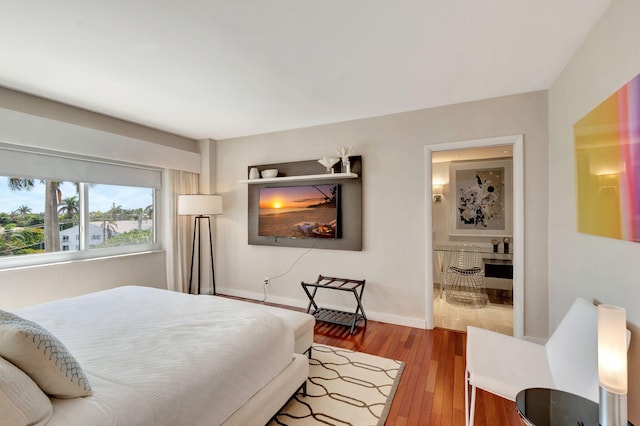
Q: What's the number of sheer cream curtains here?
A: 1